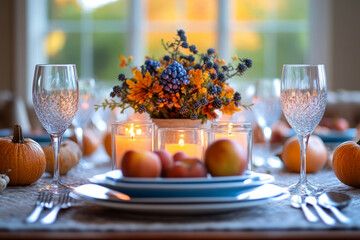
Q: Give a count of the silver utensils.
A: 5